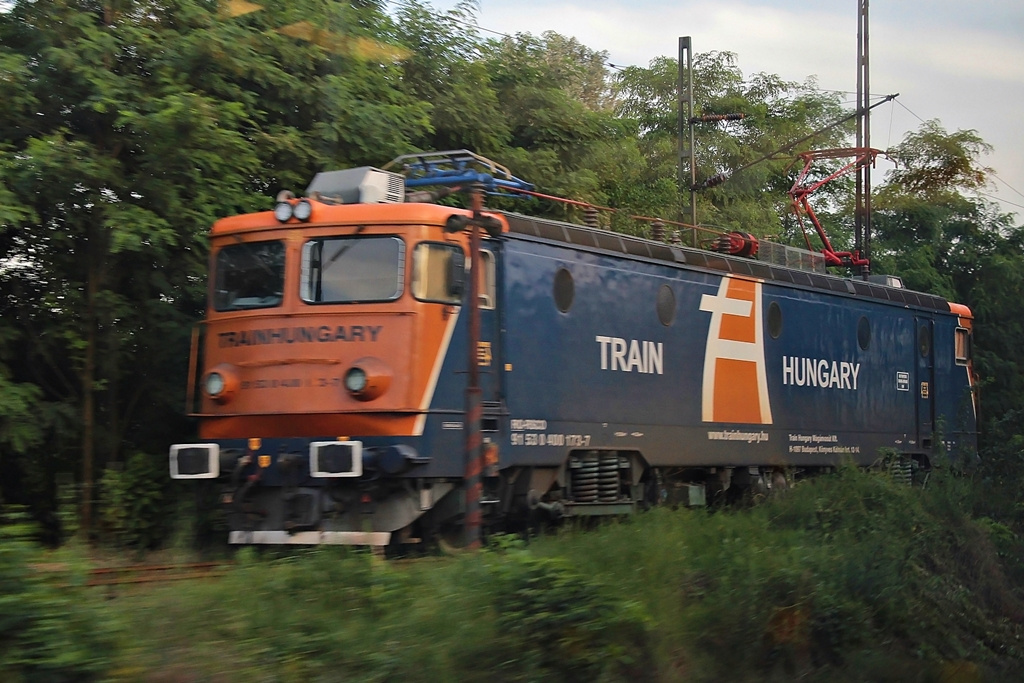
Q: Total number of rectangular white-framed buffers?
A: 2